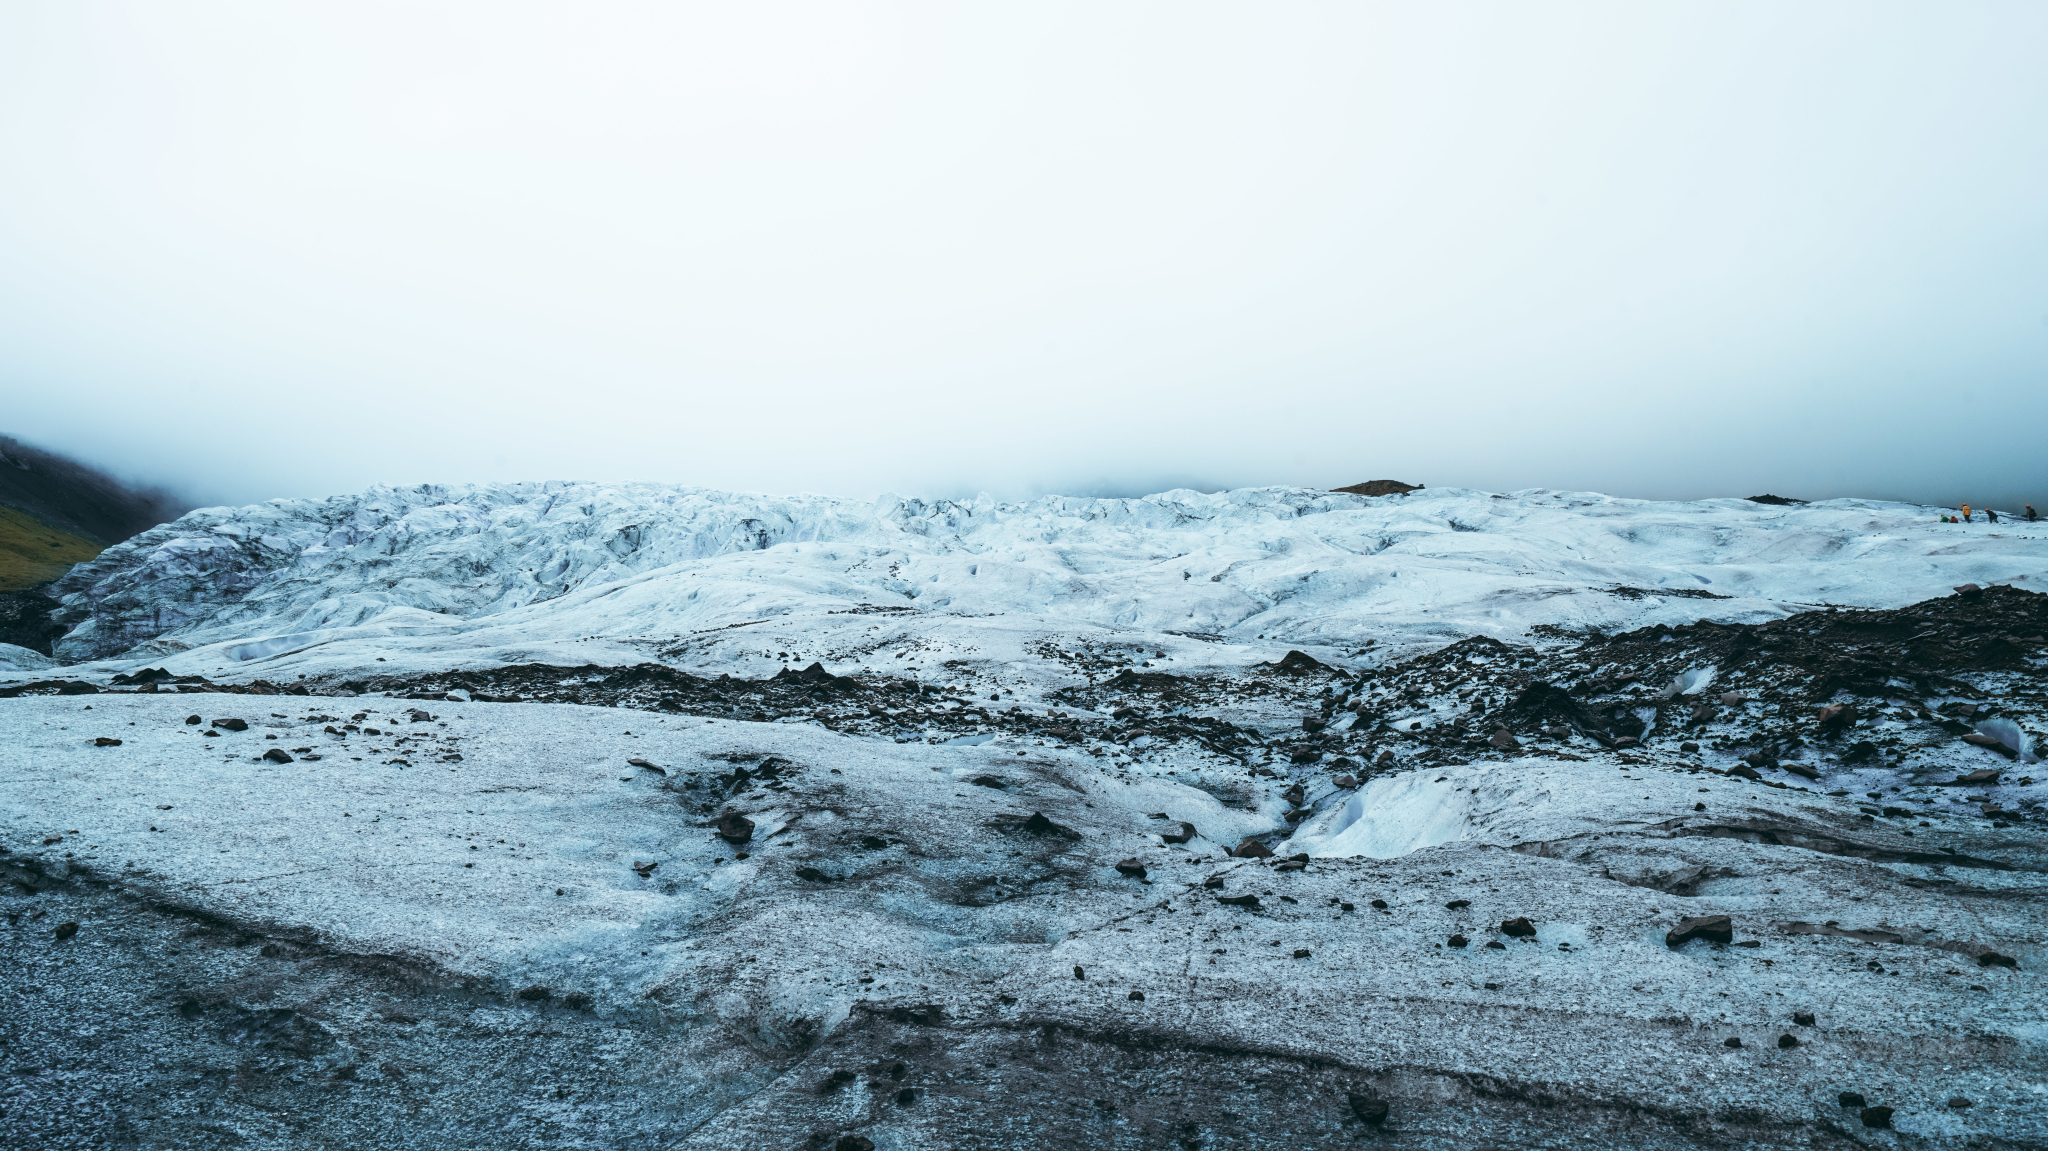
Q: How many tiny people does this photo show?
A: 5